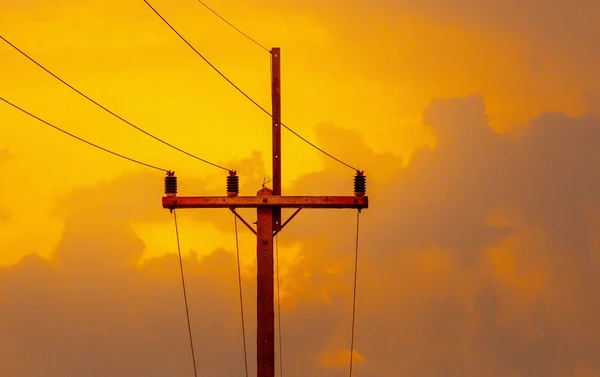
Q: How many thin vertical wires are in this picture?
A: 4